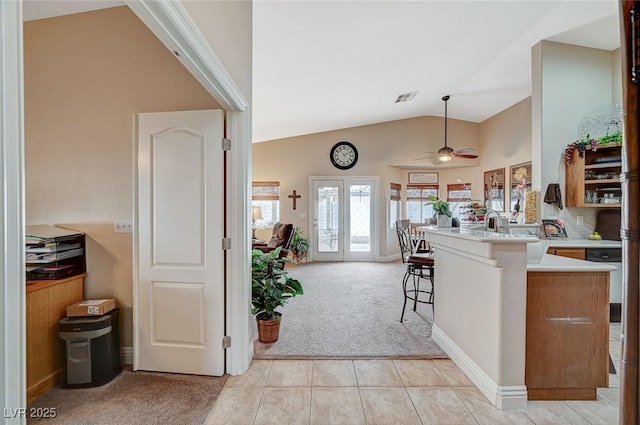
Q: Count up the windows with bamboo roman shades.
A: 4